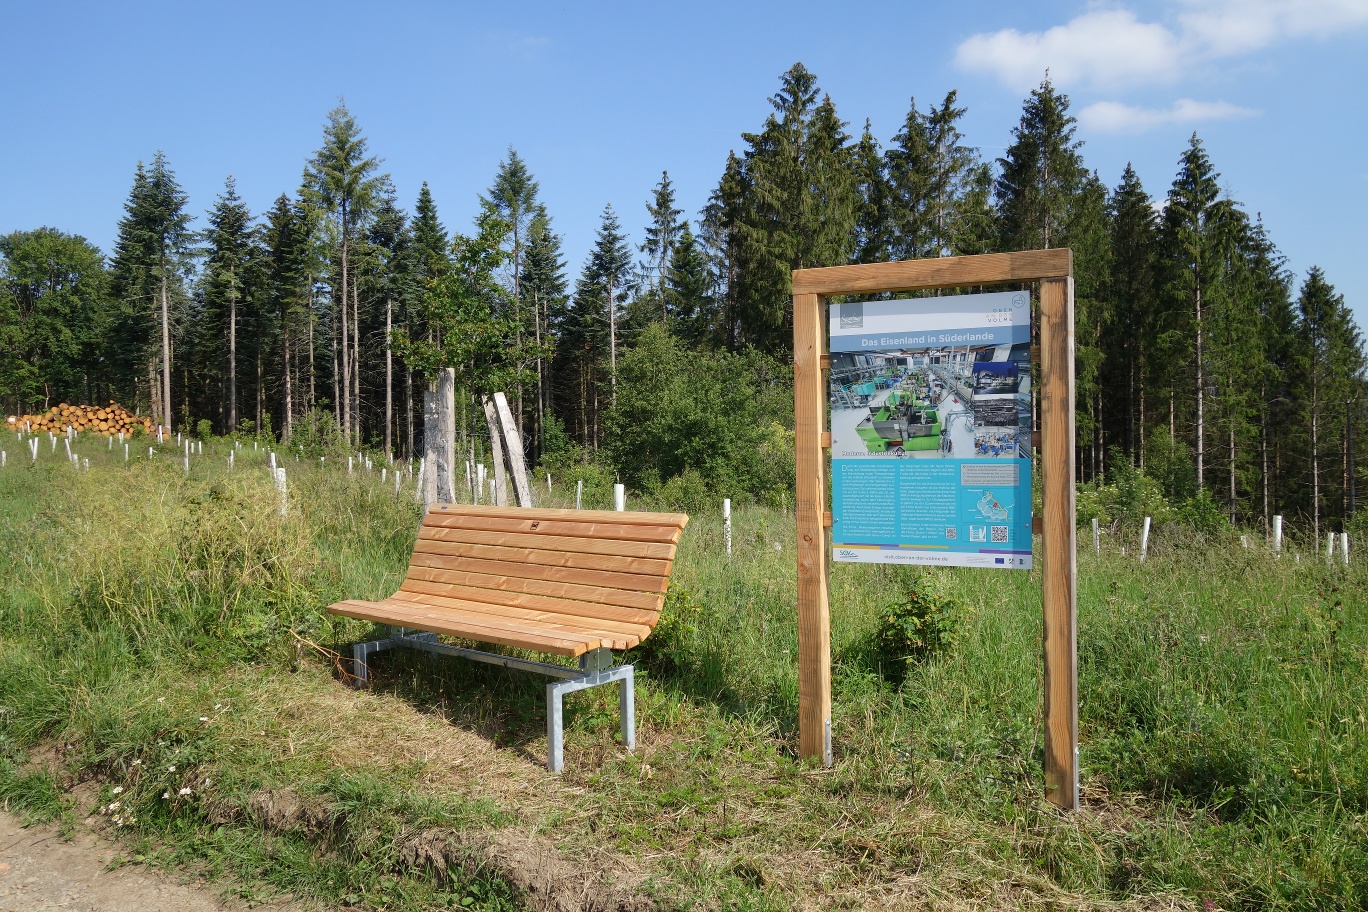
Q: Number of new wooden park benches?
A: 1